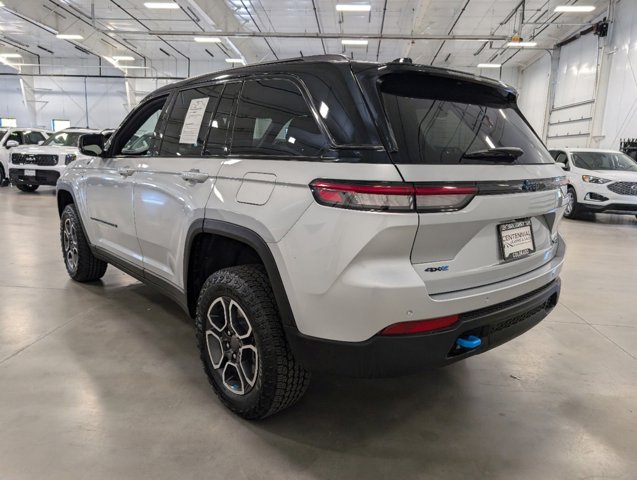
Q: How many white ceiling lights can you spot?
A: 11